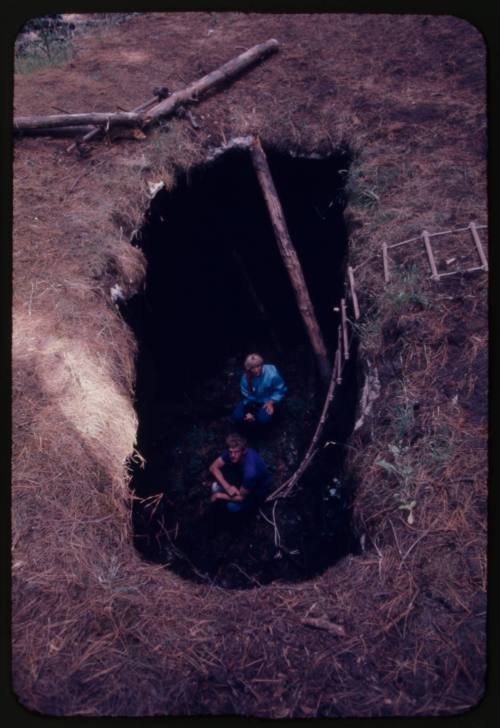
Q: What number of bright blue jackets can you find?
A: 1